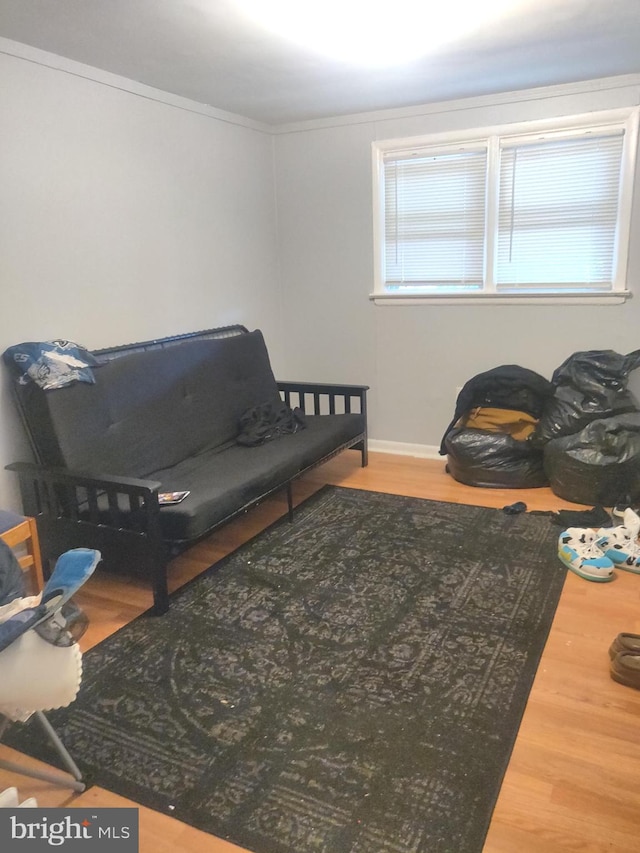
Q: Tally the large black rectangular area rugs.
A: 1